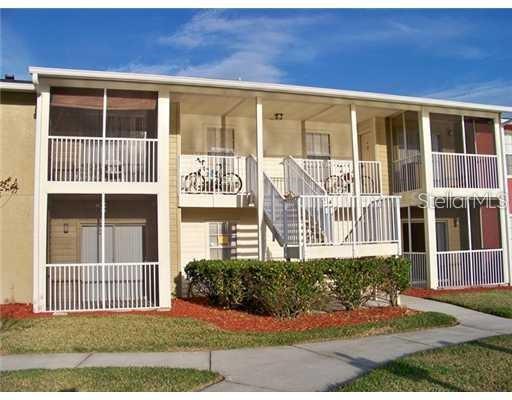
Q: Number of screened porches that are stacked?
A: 4